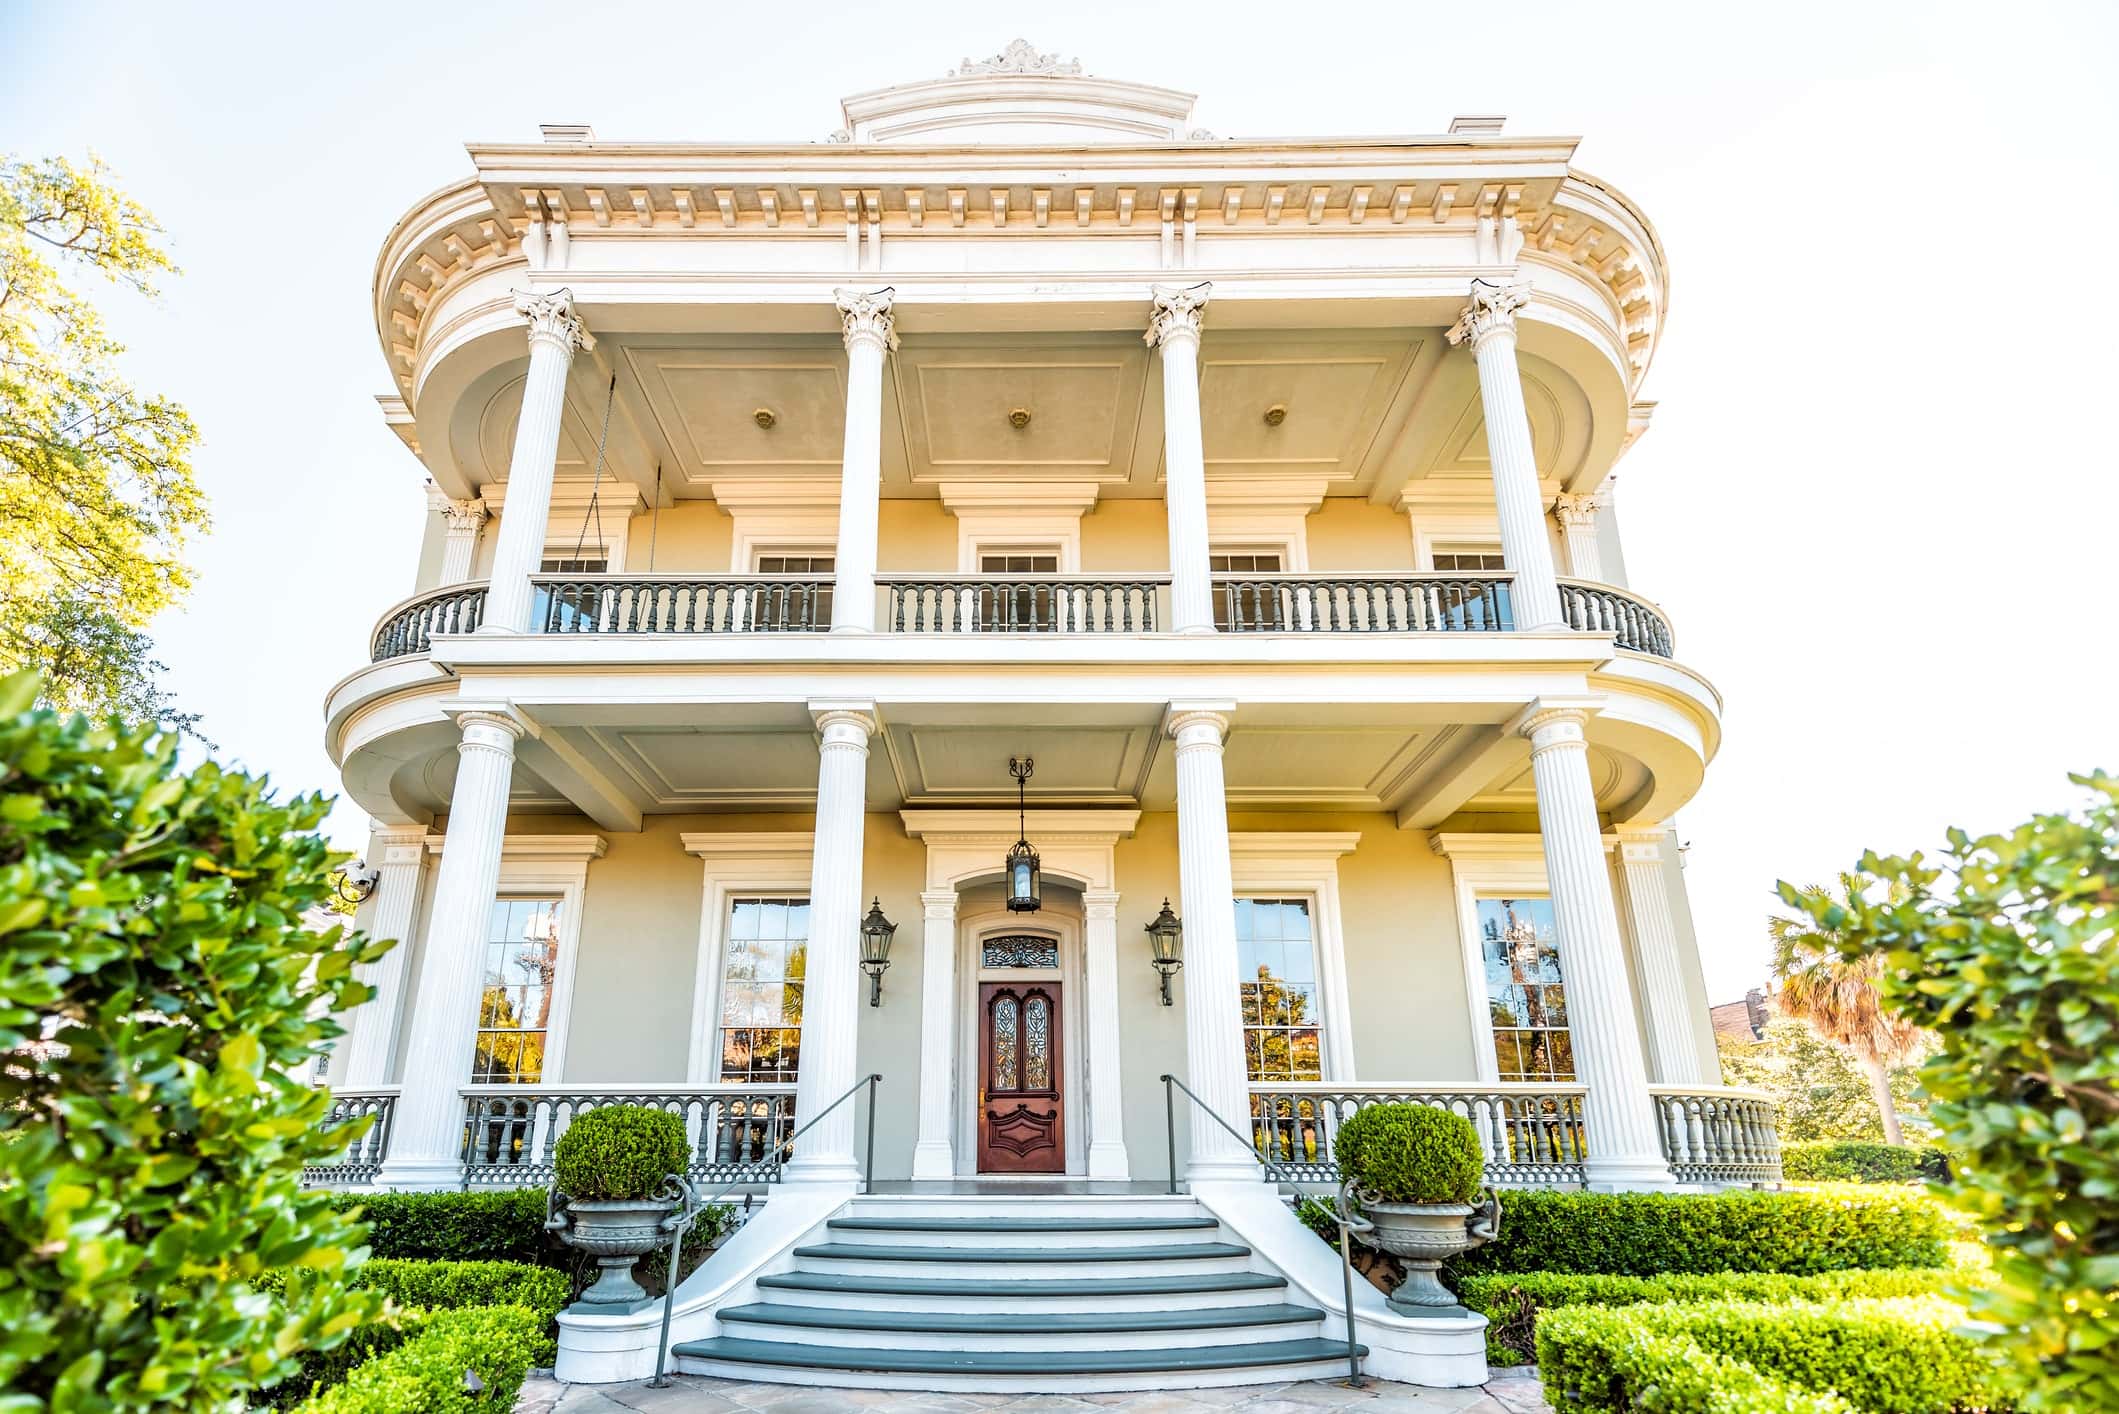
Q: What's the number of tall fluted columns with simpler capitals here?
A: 4